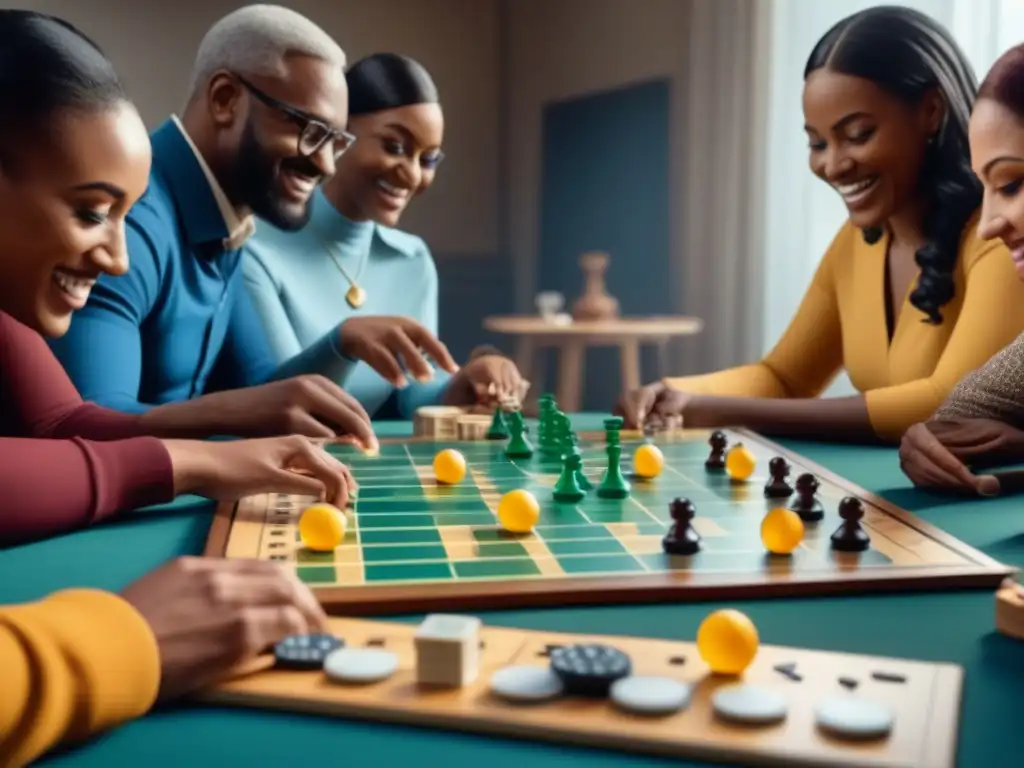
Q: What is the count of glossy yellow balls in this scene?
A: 7